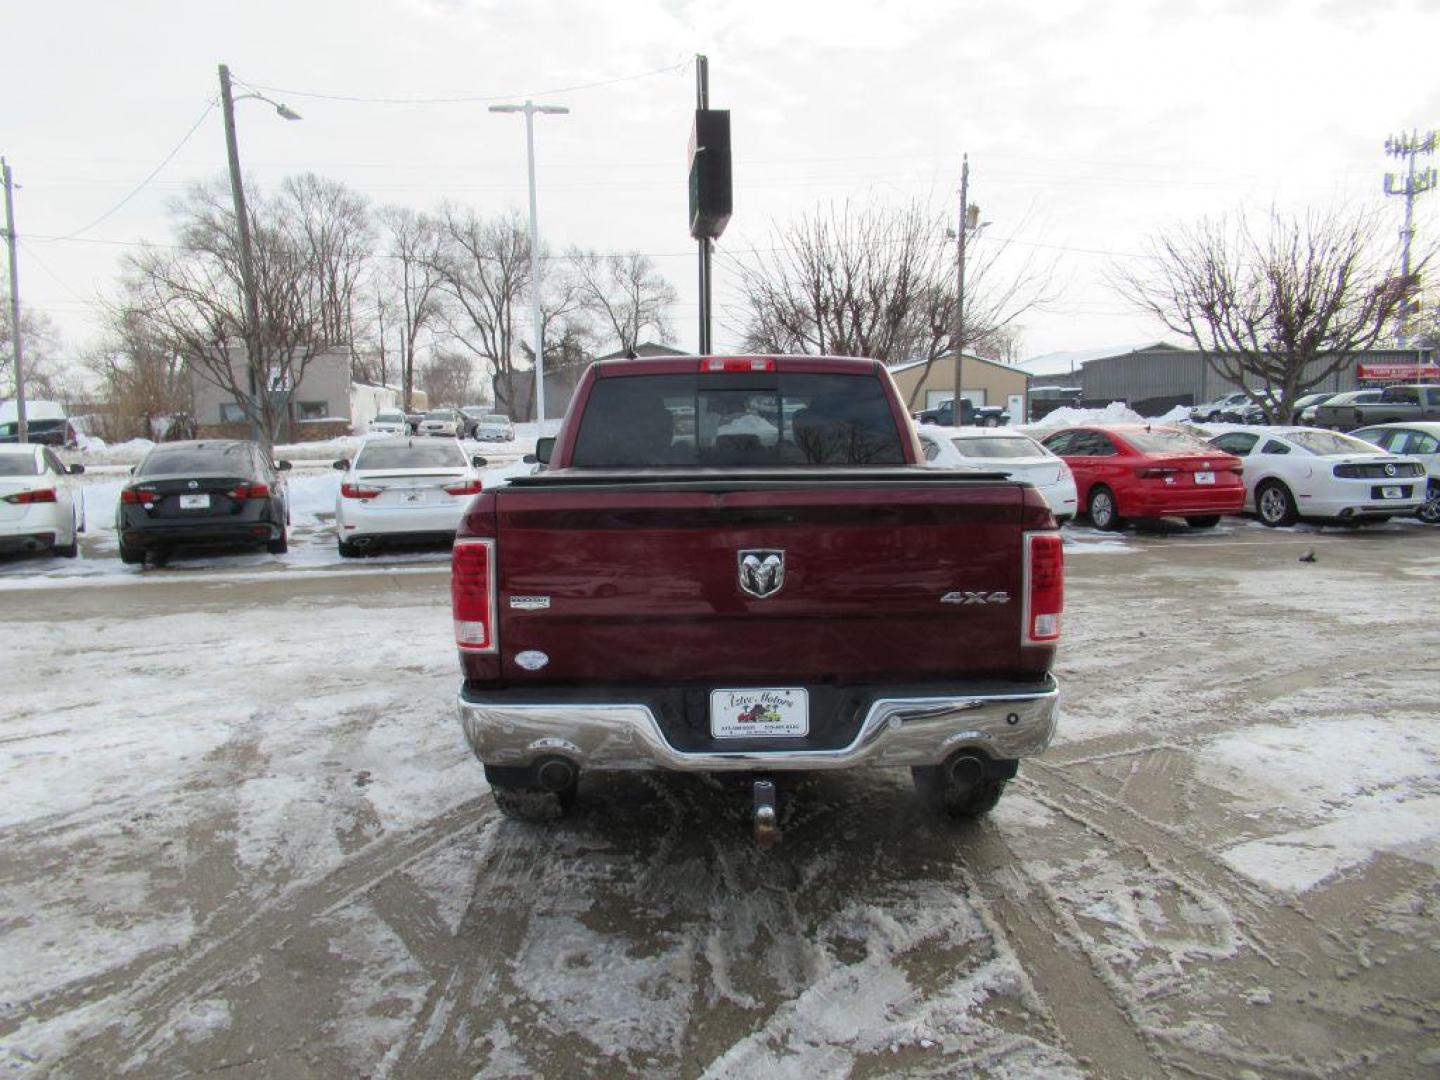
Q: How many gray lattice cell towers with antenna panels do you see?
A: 1